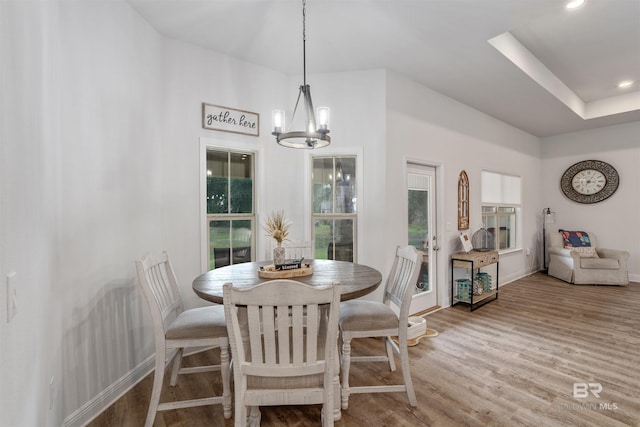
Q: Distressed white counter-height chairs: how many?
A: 4